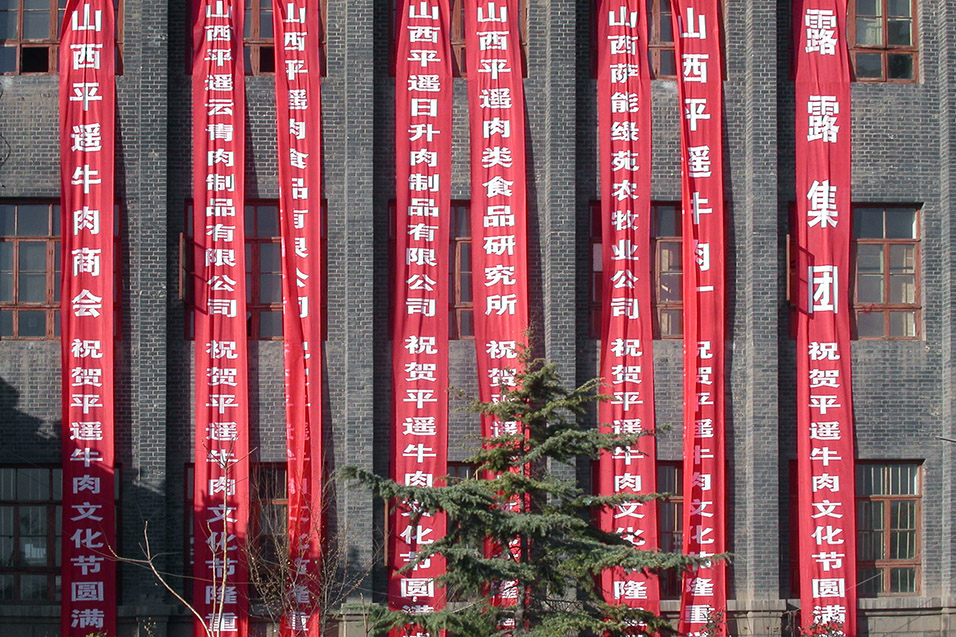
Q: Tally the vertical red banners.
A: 8